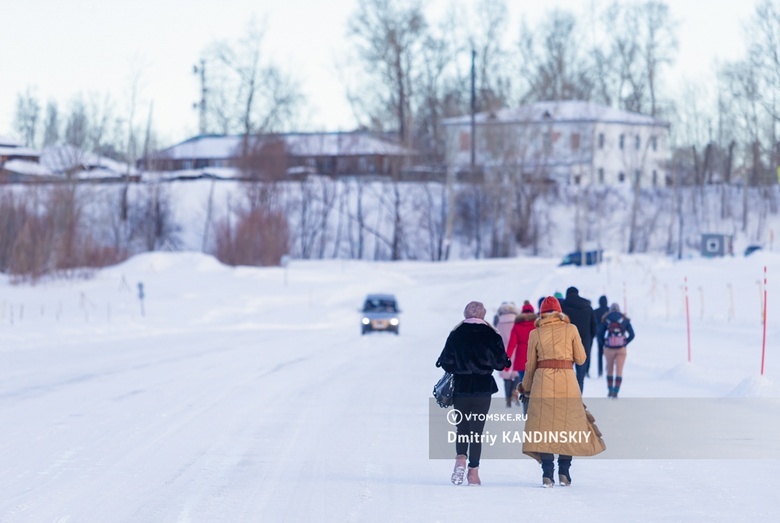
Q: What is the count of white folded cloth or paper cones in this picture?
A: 0